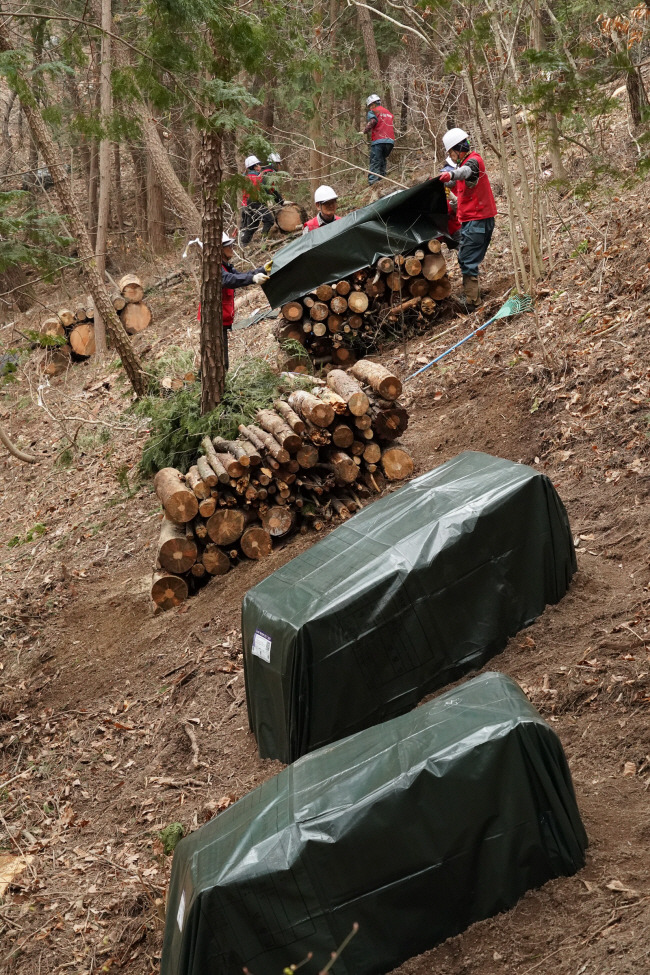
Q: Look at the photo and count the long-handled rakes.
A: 1